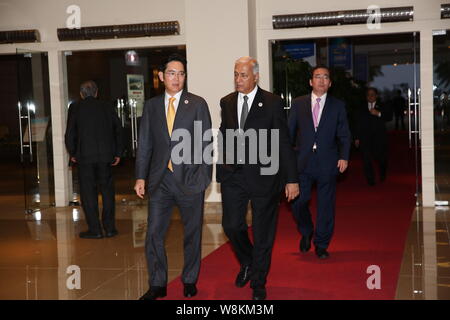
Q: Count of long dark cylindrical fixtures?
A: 4